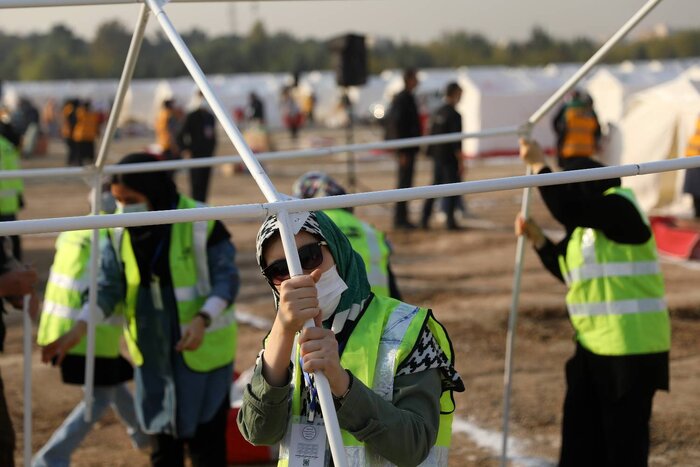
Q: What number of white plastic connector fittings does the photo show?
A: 4